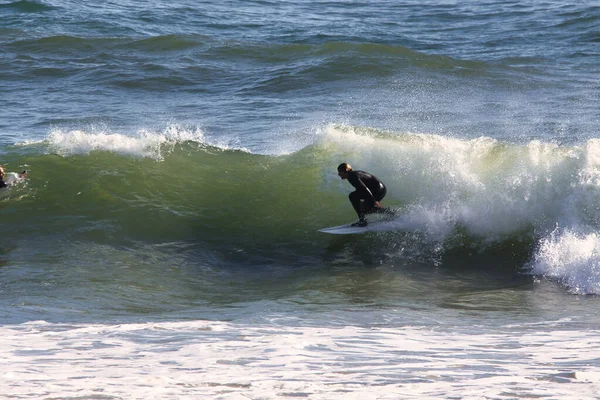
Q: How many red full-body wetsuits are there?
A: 0